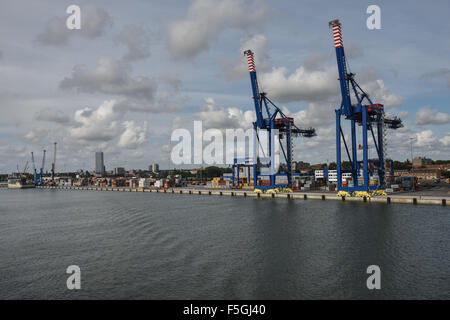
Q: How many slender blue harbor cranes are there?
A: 2